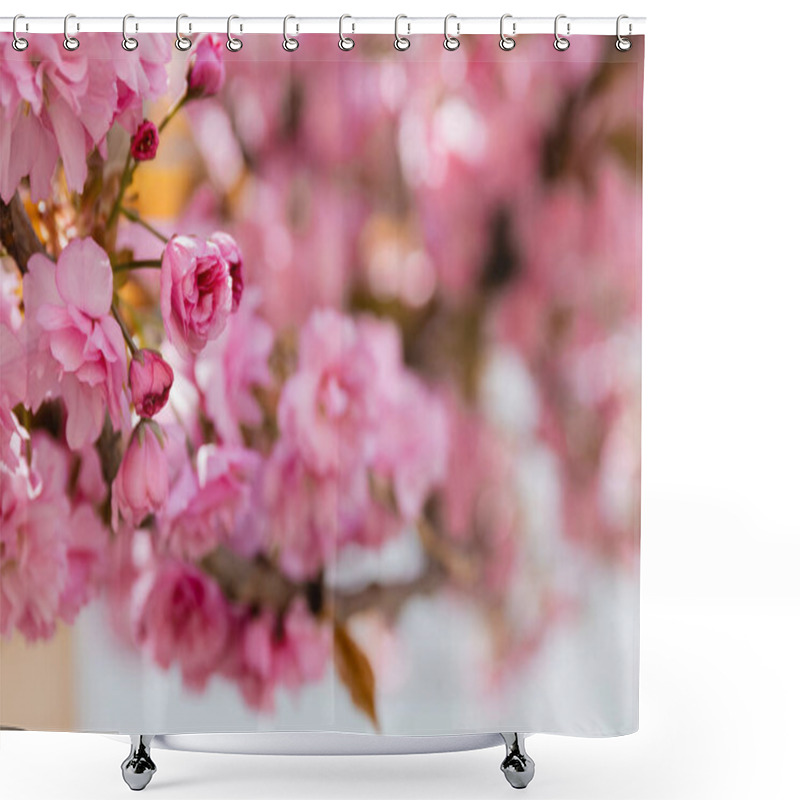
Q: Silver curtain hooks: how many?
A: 12